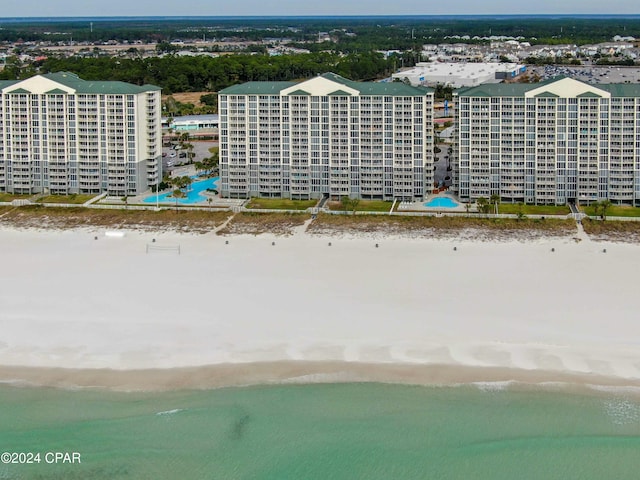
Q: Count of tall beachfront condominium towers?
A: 3